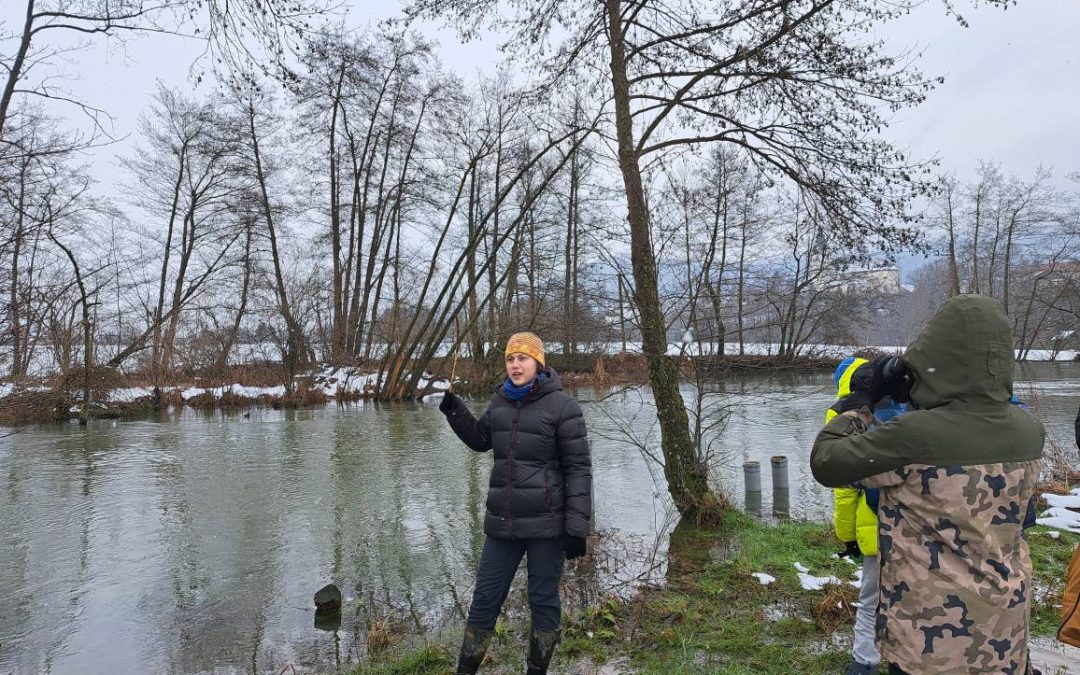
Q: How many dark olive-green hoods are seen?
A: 1